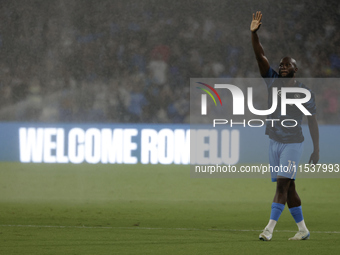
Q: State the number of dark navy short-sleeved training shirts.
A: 1